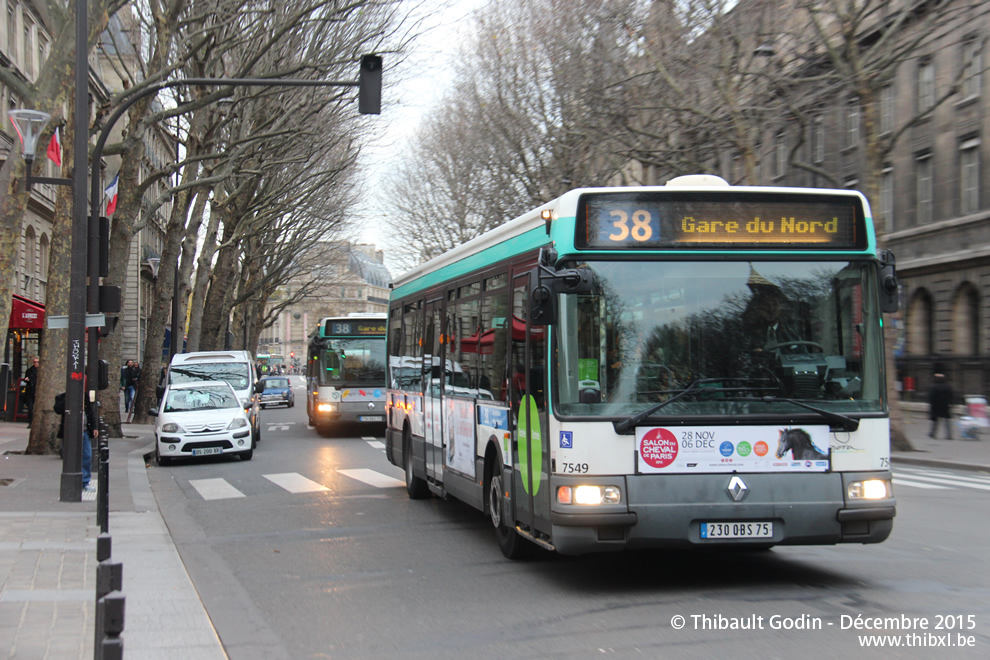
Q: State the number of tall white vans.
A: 1